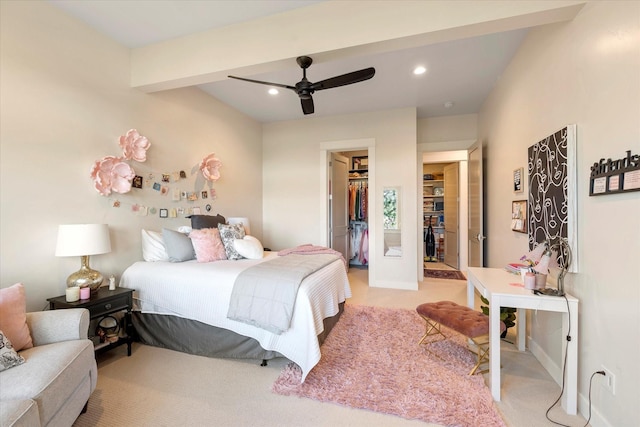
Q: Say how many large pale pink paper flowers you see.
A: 3